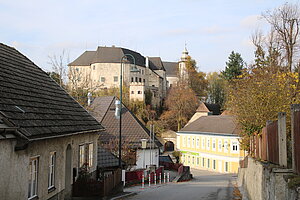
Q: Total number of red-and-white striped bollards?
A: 6